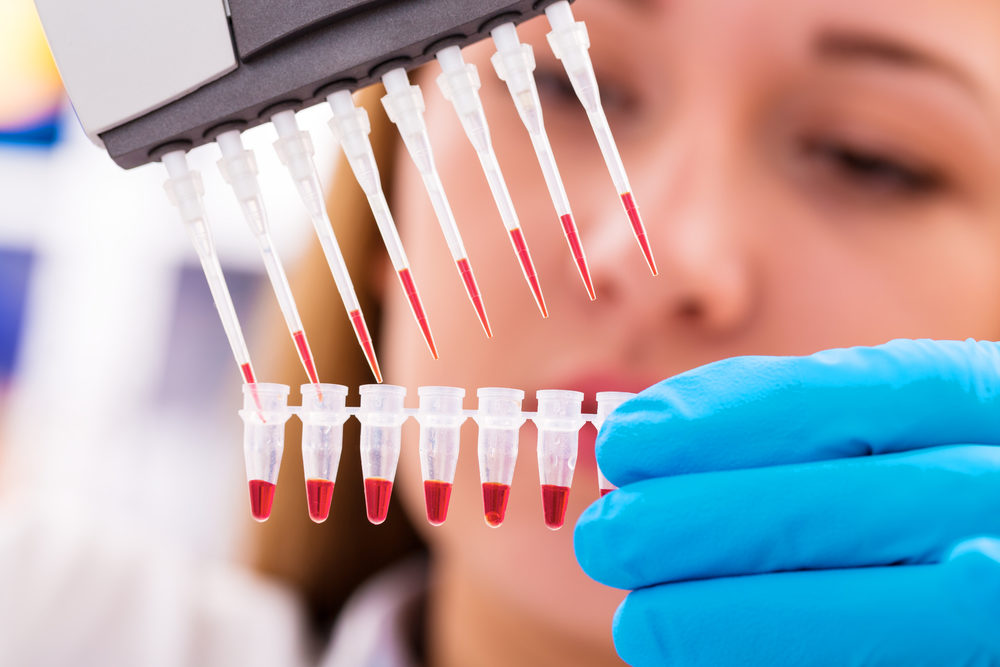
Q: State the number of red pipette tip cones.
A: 8